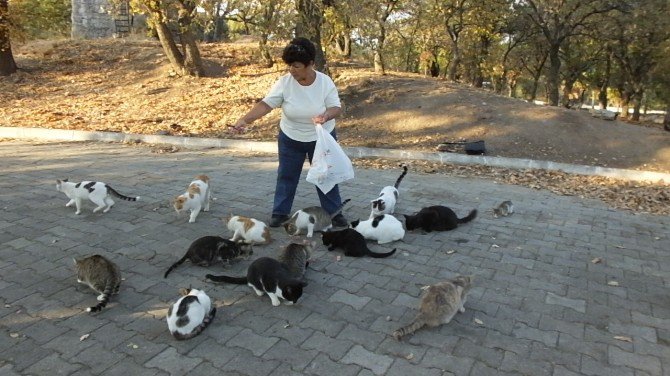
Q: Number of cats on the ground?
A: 15